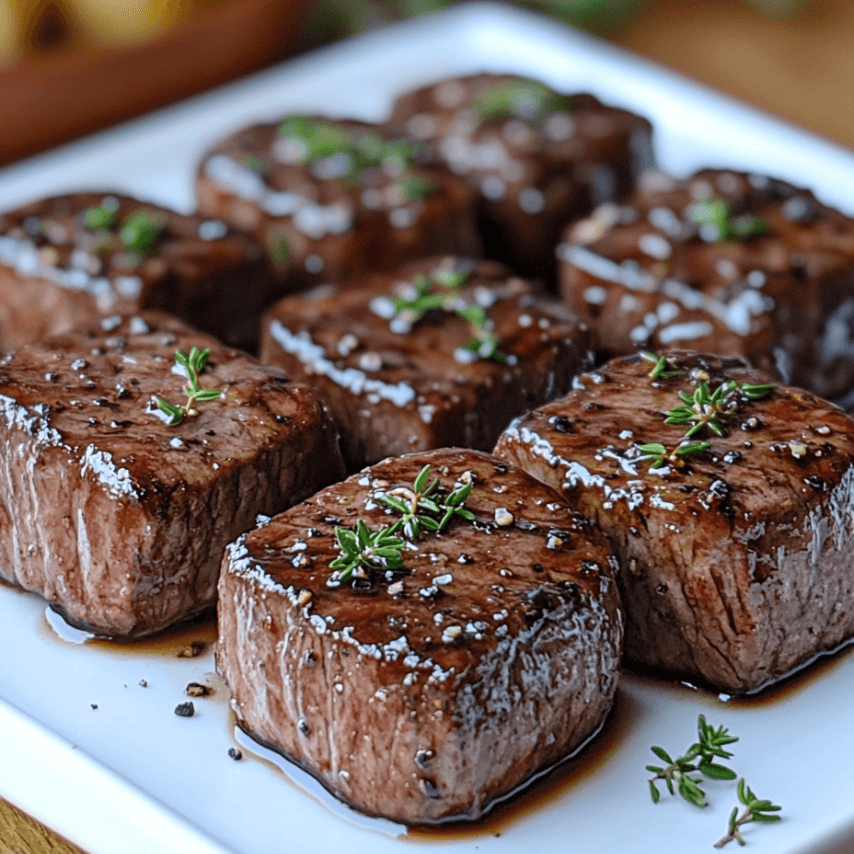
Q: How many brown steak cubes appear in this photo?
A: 8